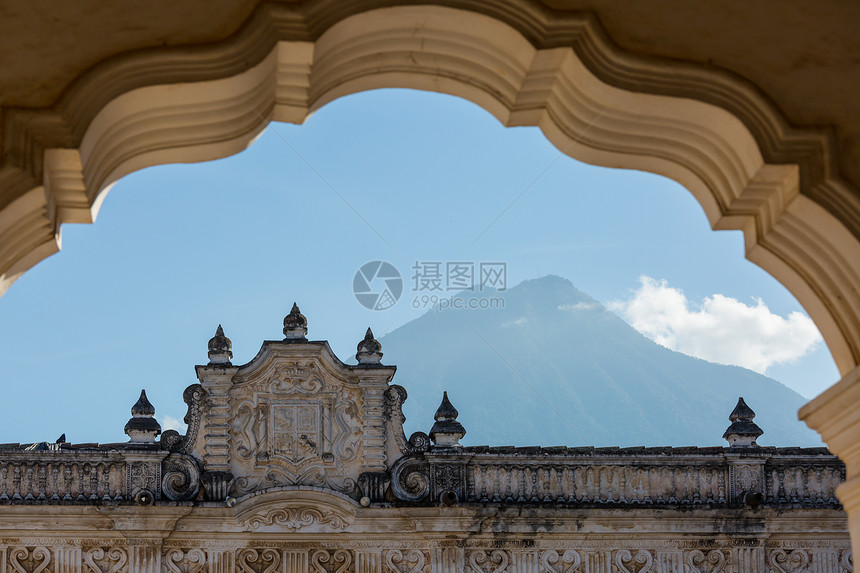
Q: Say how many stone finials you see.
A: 6